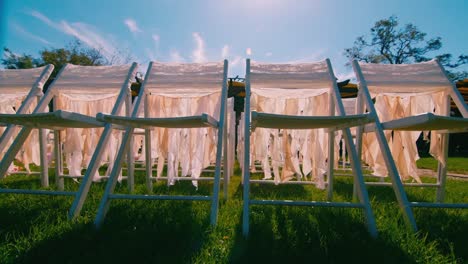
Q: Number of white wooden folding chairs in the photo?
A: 5